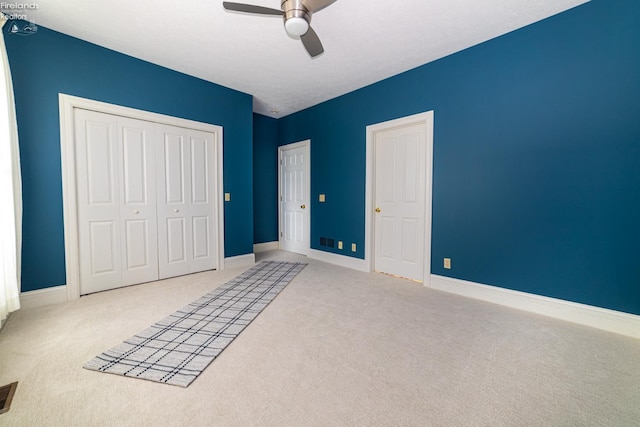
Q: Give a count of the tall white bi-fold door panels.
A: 4